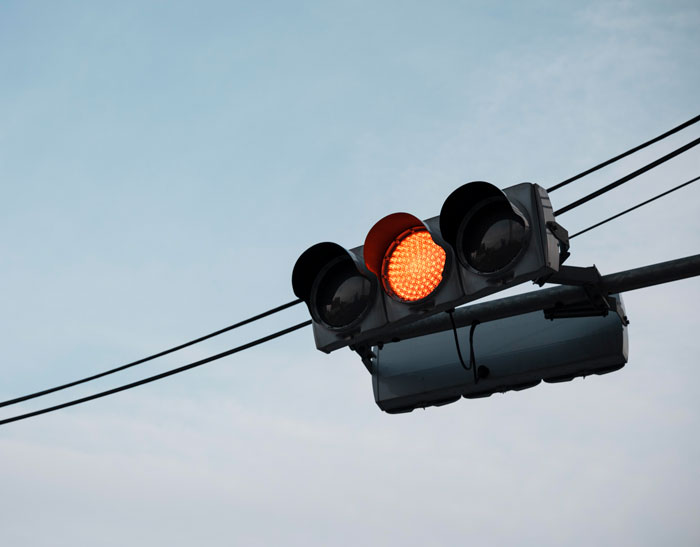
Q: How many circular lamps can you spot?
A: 3